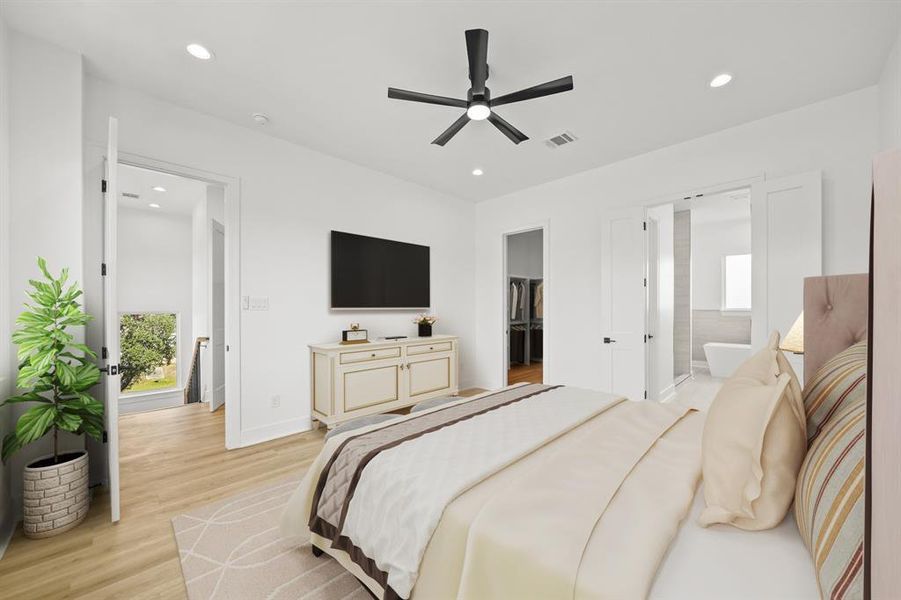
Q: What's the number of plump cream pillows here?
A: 2